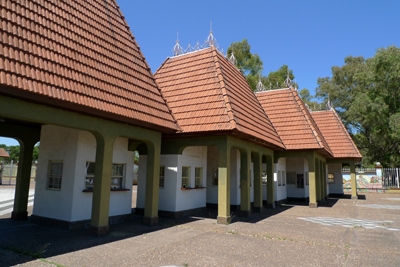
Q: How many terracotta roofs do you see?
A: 4